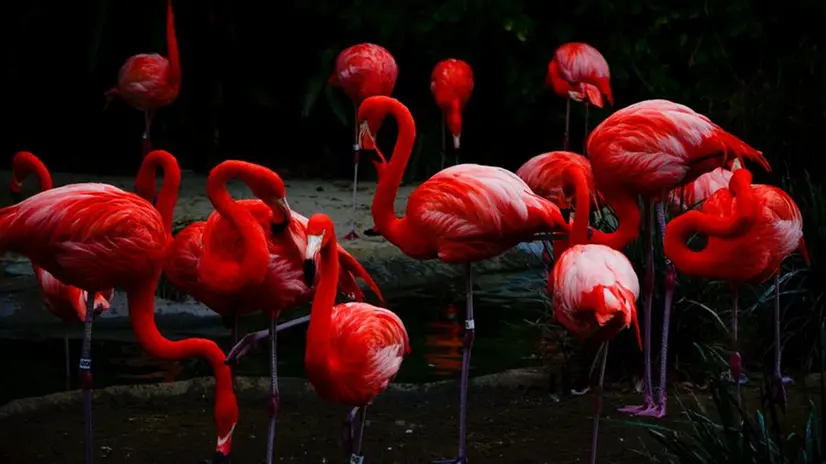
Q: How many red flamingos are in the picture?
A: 15